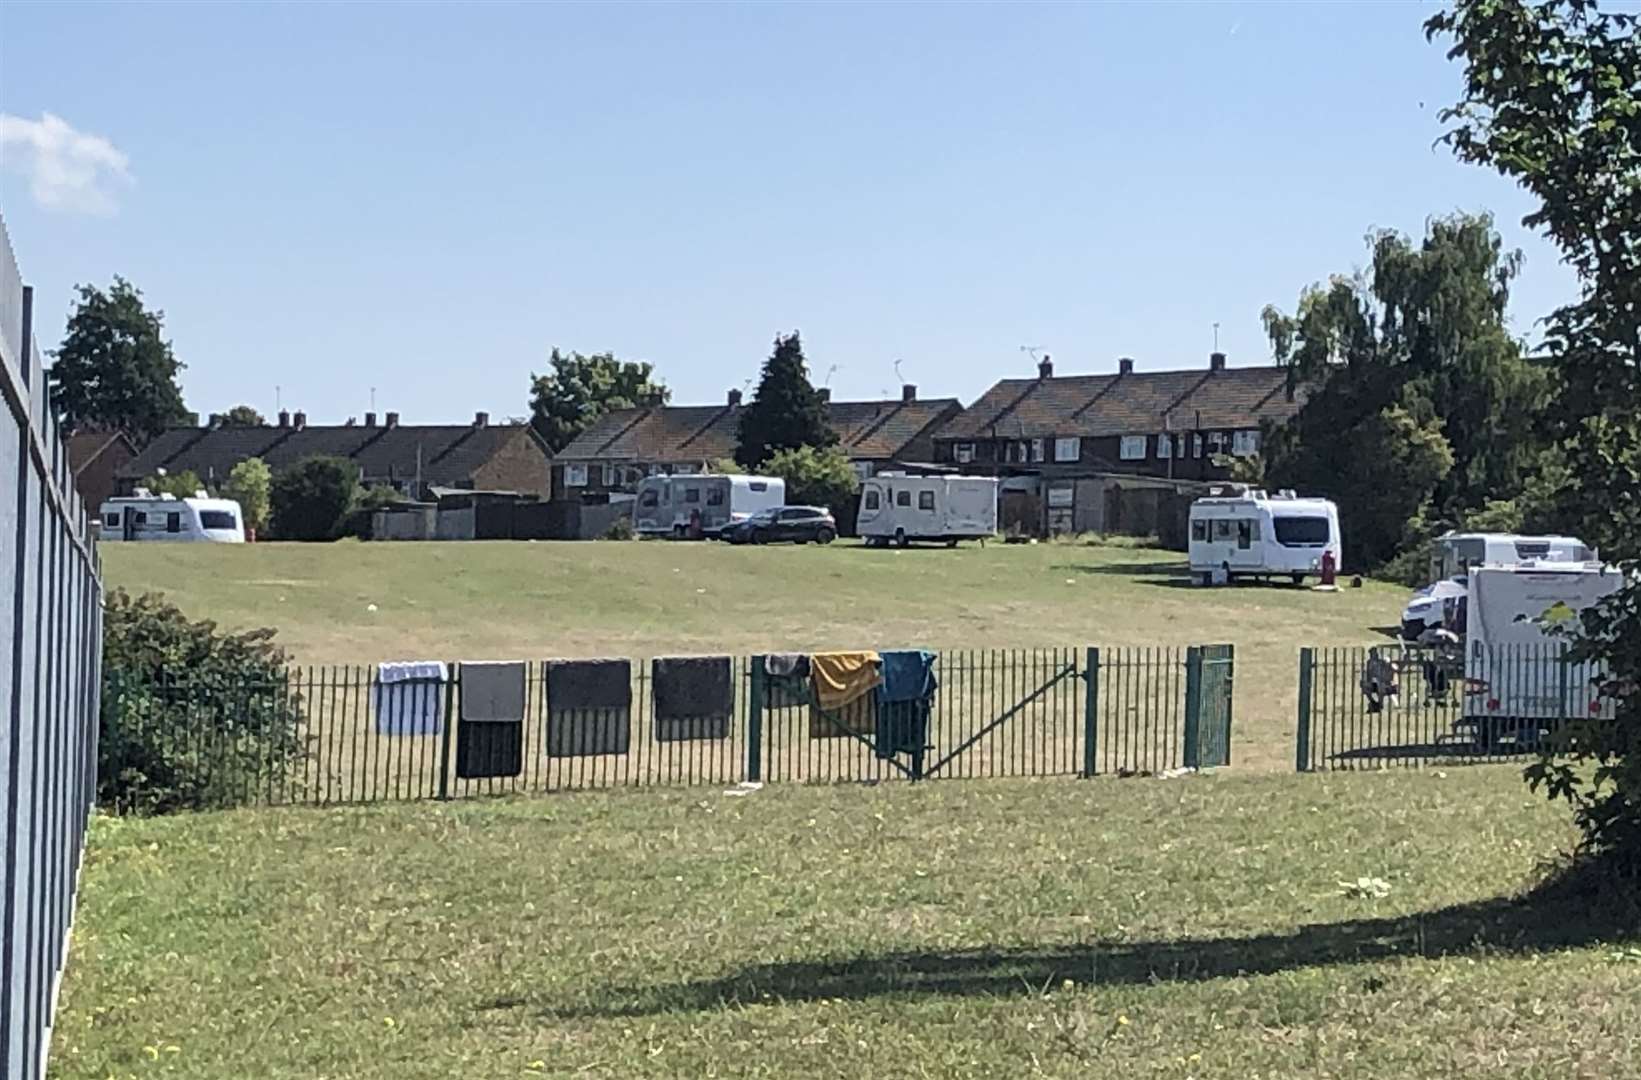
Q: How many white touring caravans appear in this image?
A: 6